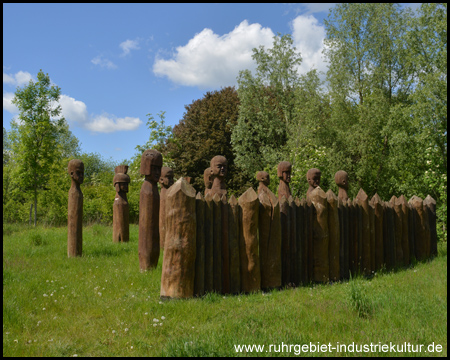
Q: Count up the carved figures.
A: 10